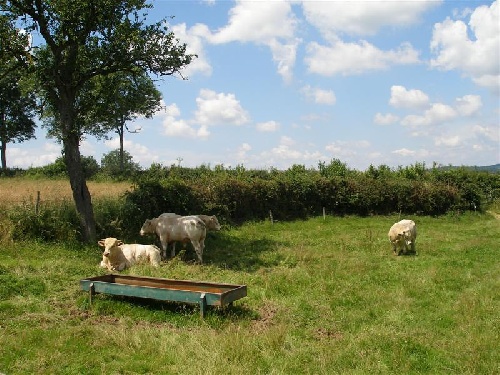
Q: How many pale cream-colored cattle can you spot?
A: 4